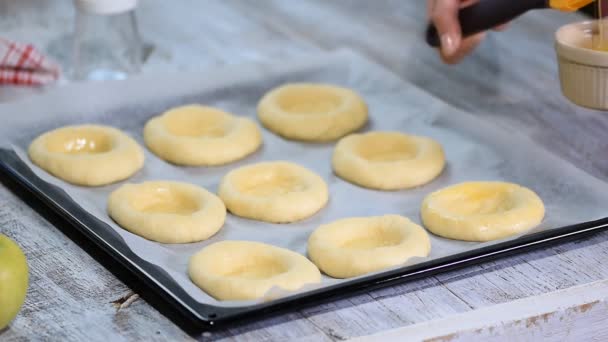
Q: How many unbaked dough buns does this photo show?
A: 9